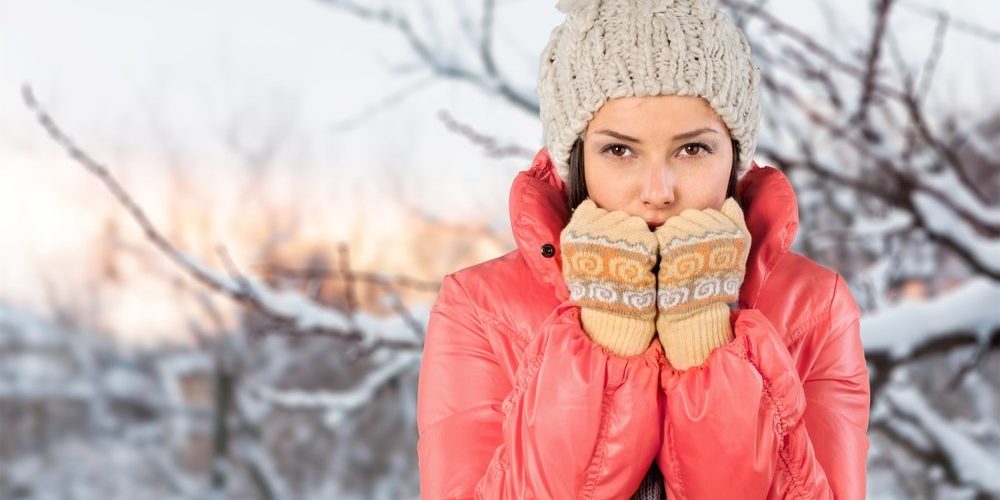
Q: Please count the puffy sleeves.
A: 2